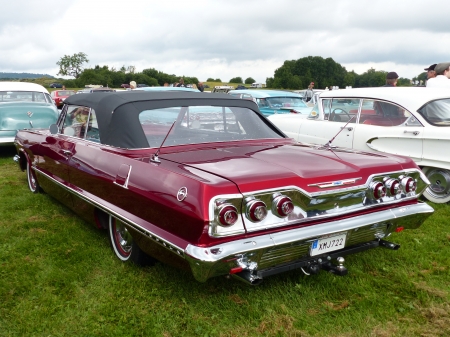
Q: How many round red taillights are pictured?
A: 6